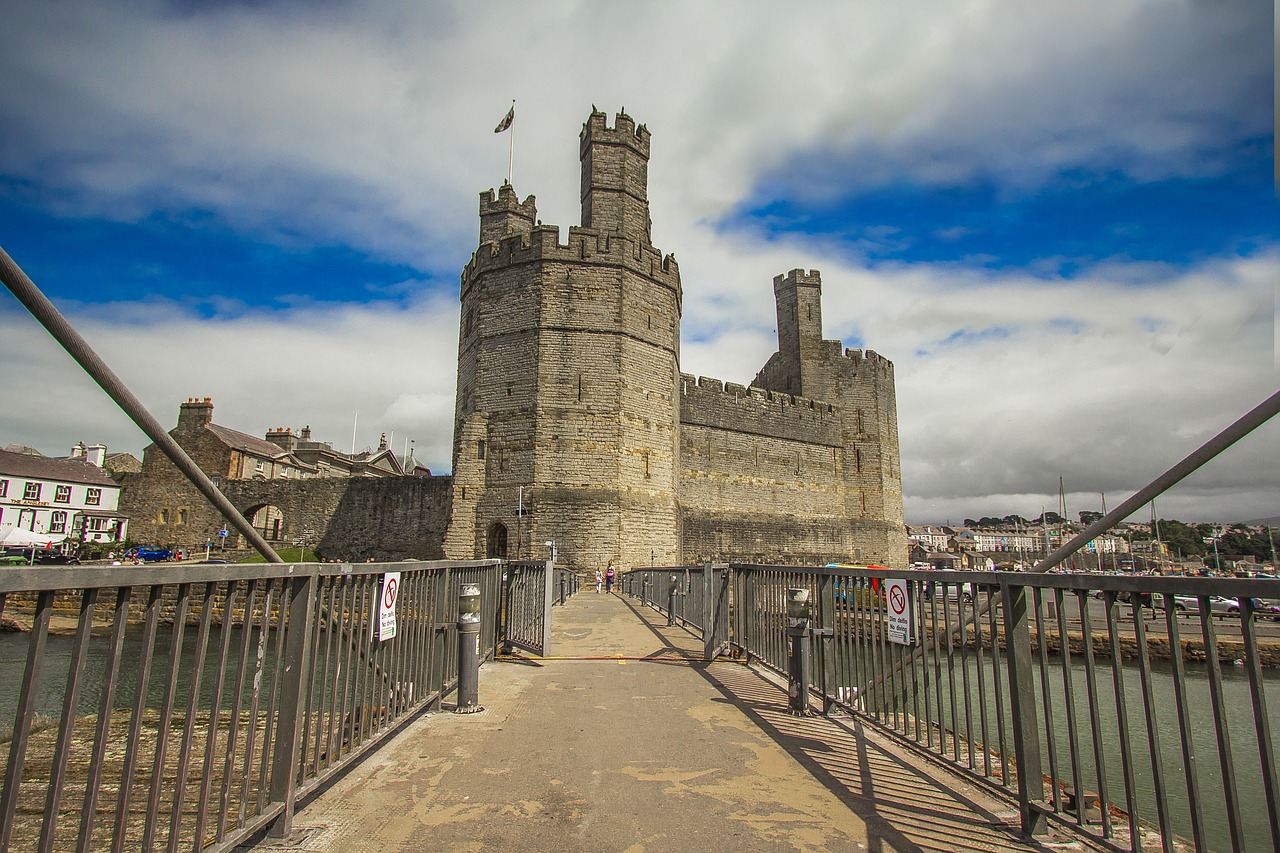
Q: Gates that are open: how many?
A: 2